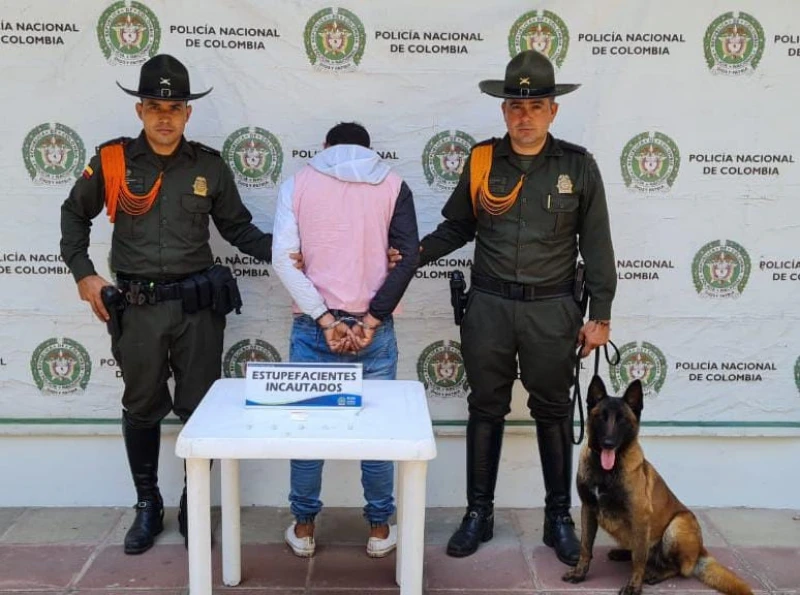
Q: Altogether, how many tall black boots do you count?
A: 4